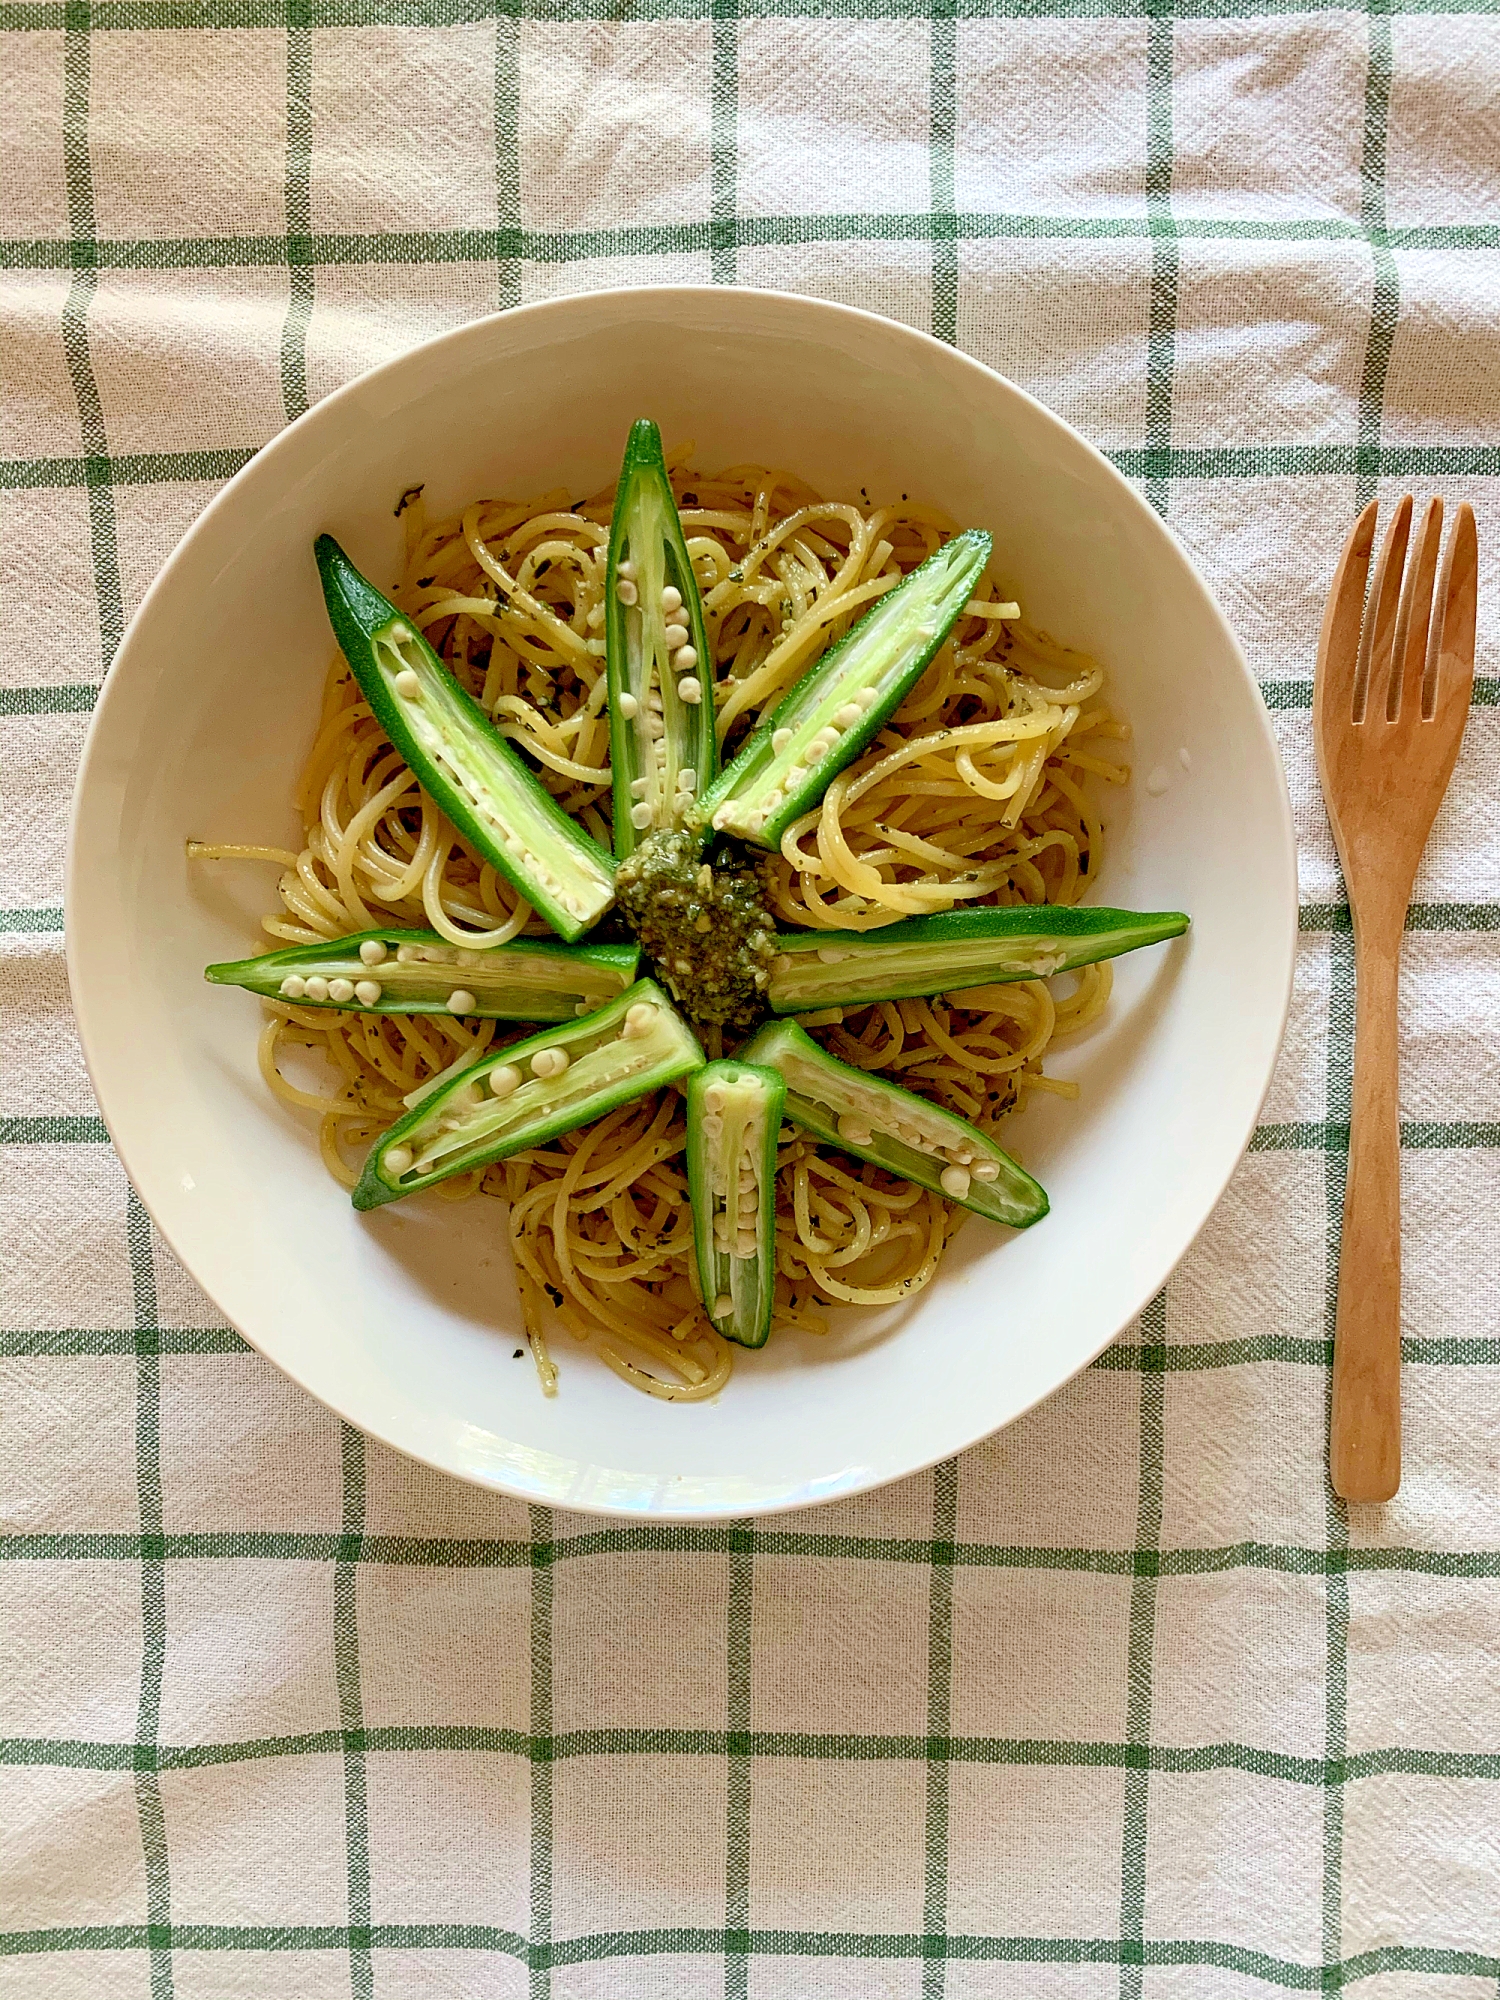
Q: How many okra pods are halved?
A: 8